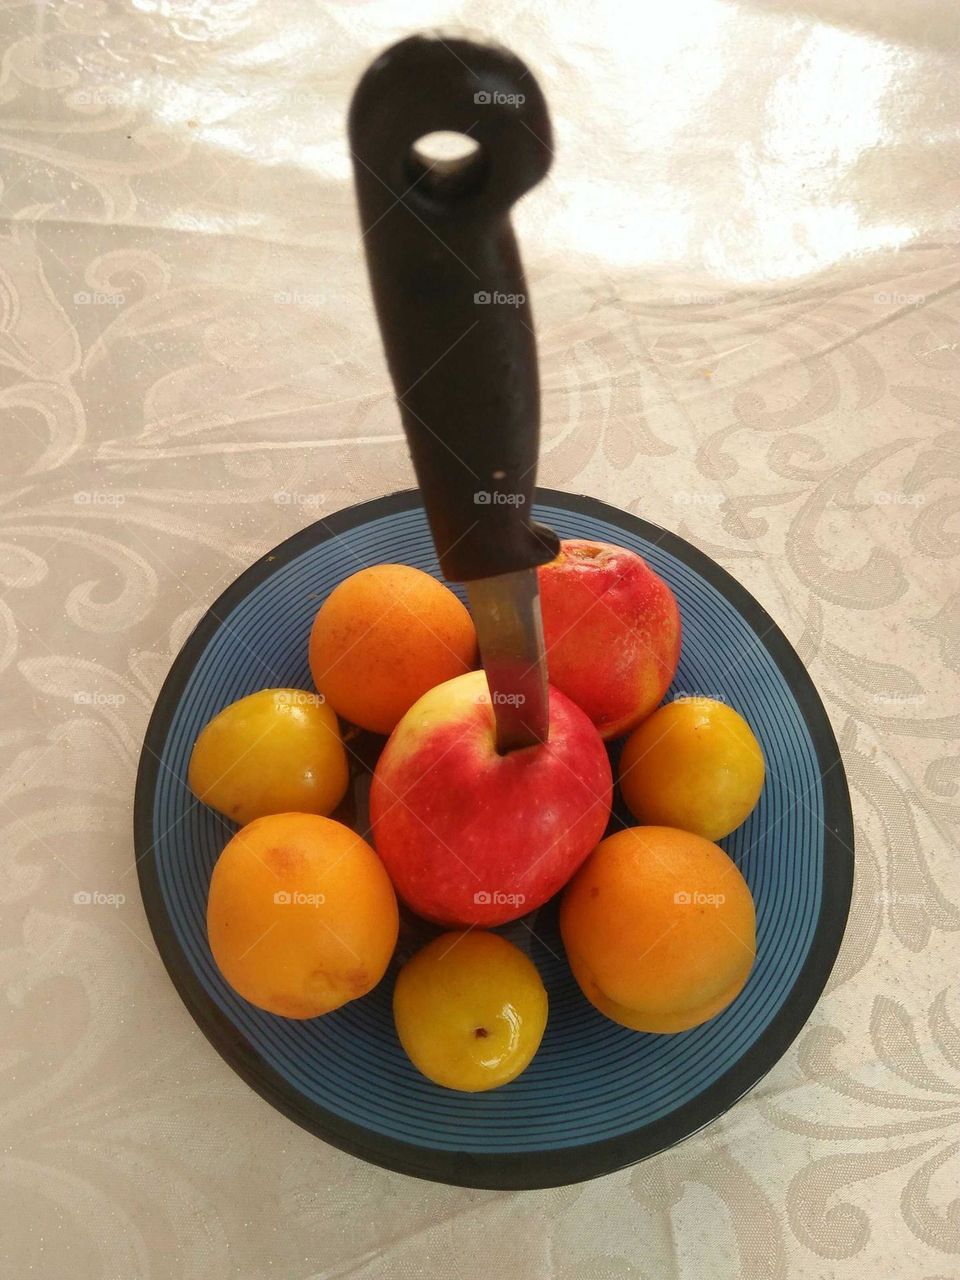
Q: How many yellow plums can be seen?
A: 3